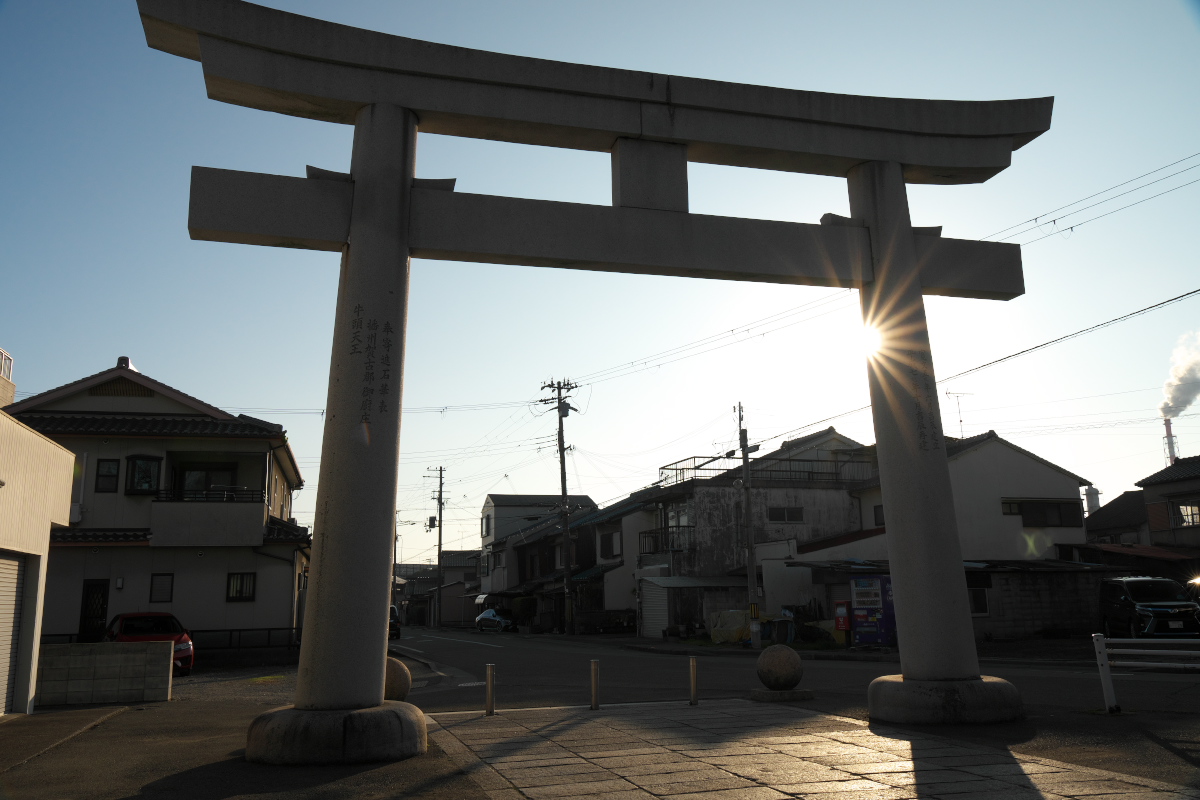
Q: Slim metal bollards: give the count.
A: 3